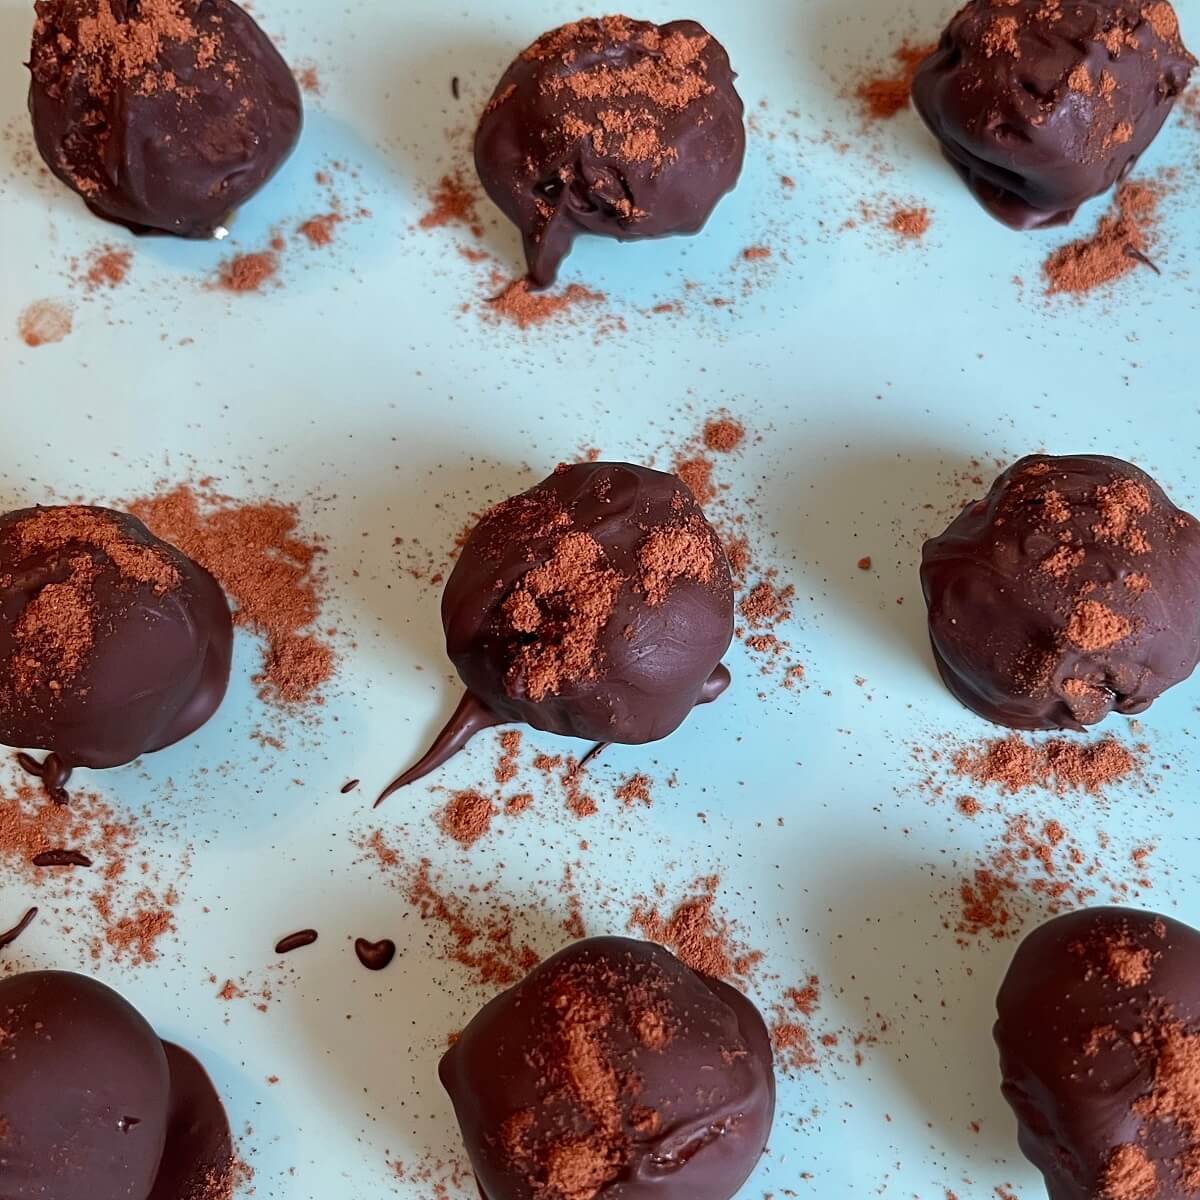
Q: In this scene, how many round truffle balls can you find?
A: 9